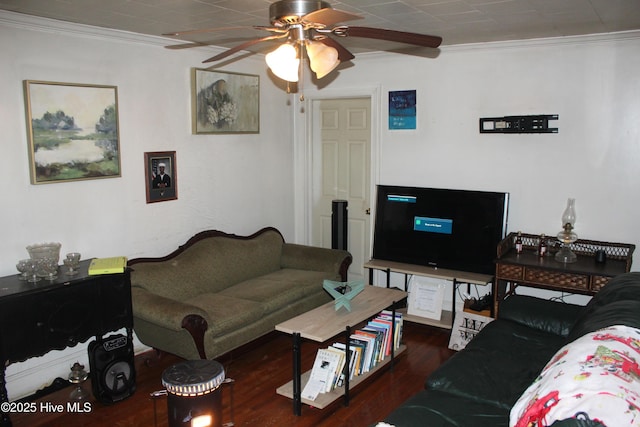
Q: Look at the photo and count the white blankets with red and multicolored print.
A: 1